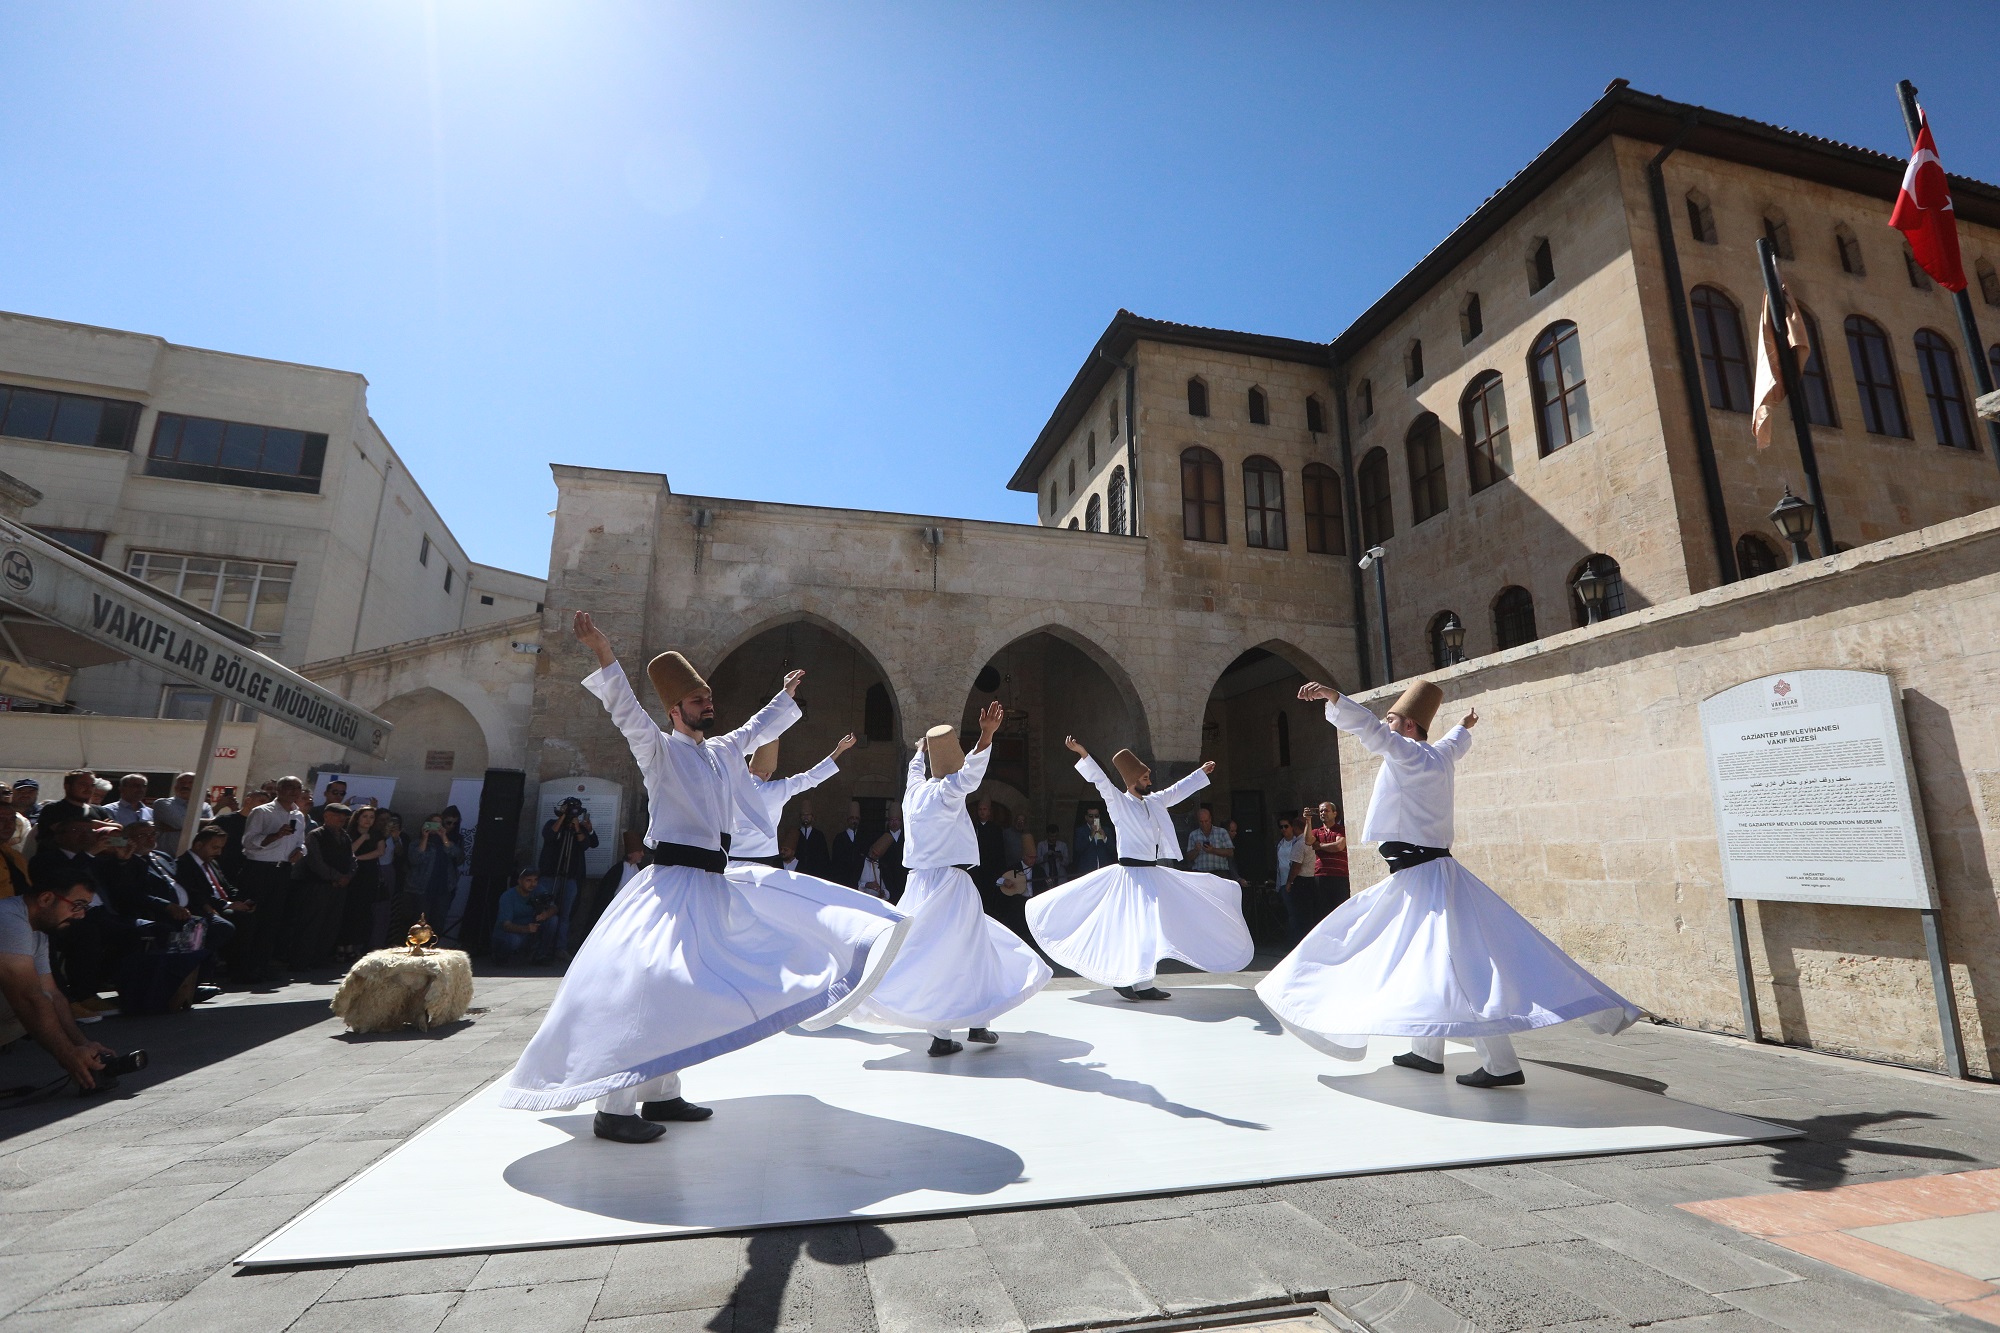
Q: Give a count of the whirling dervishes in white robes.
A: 5